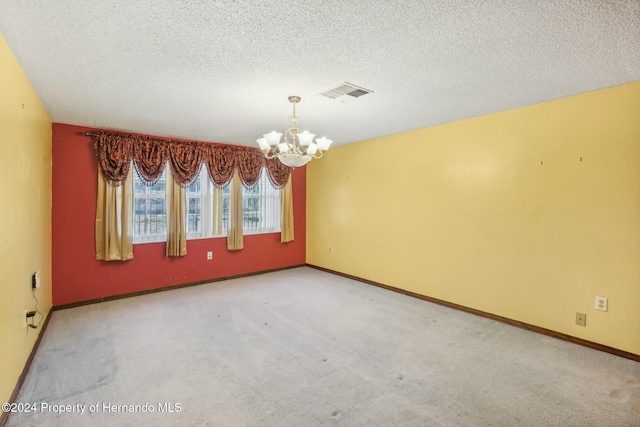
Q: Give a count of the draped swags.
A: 6